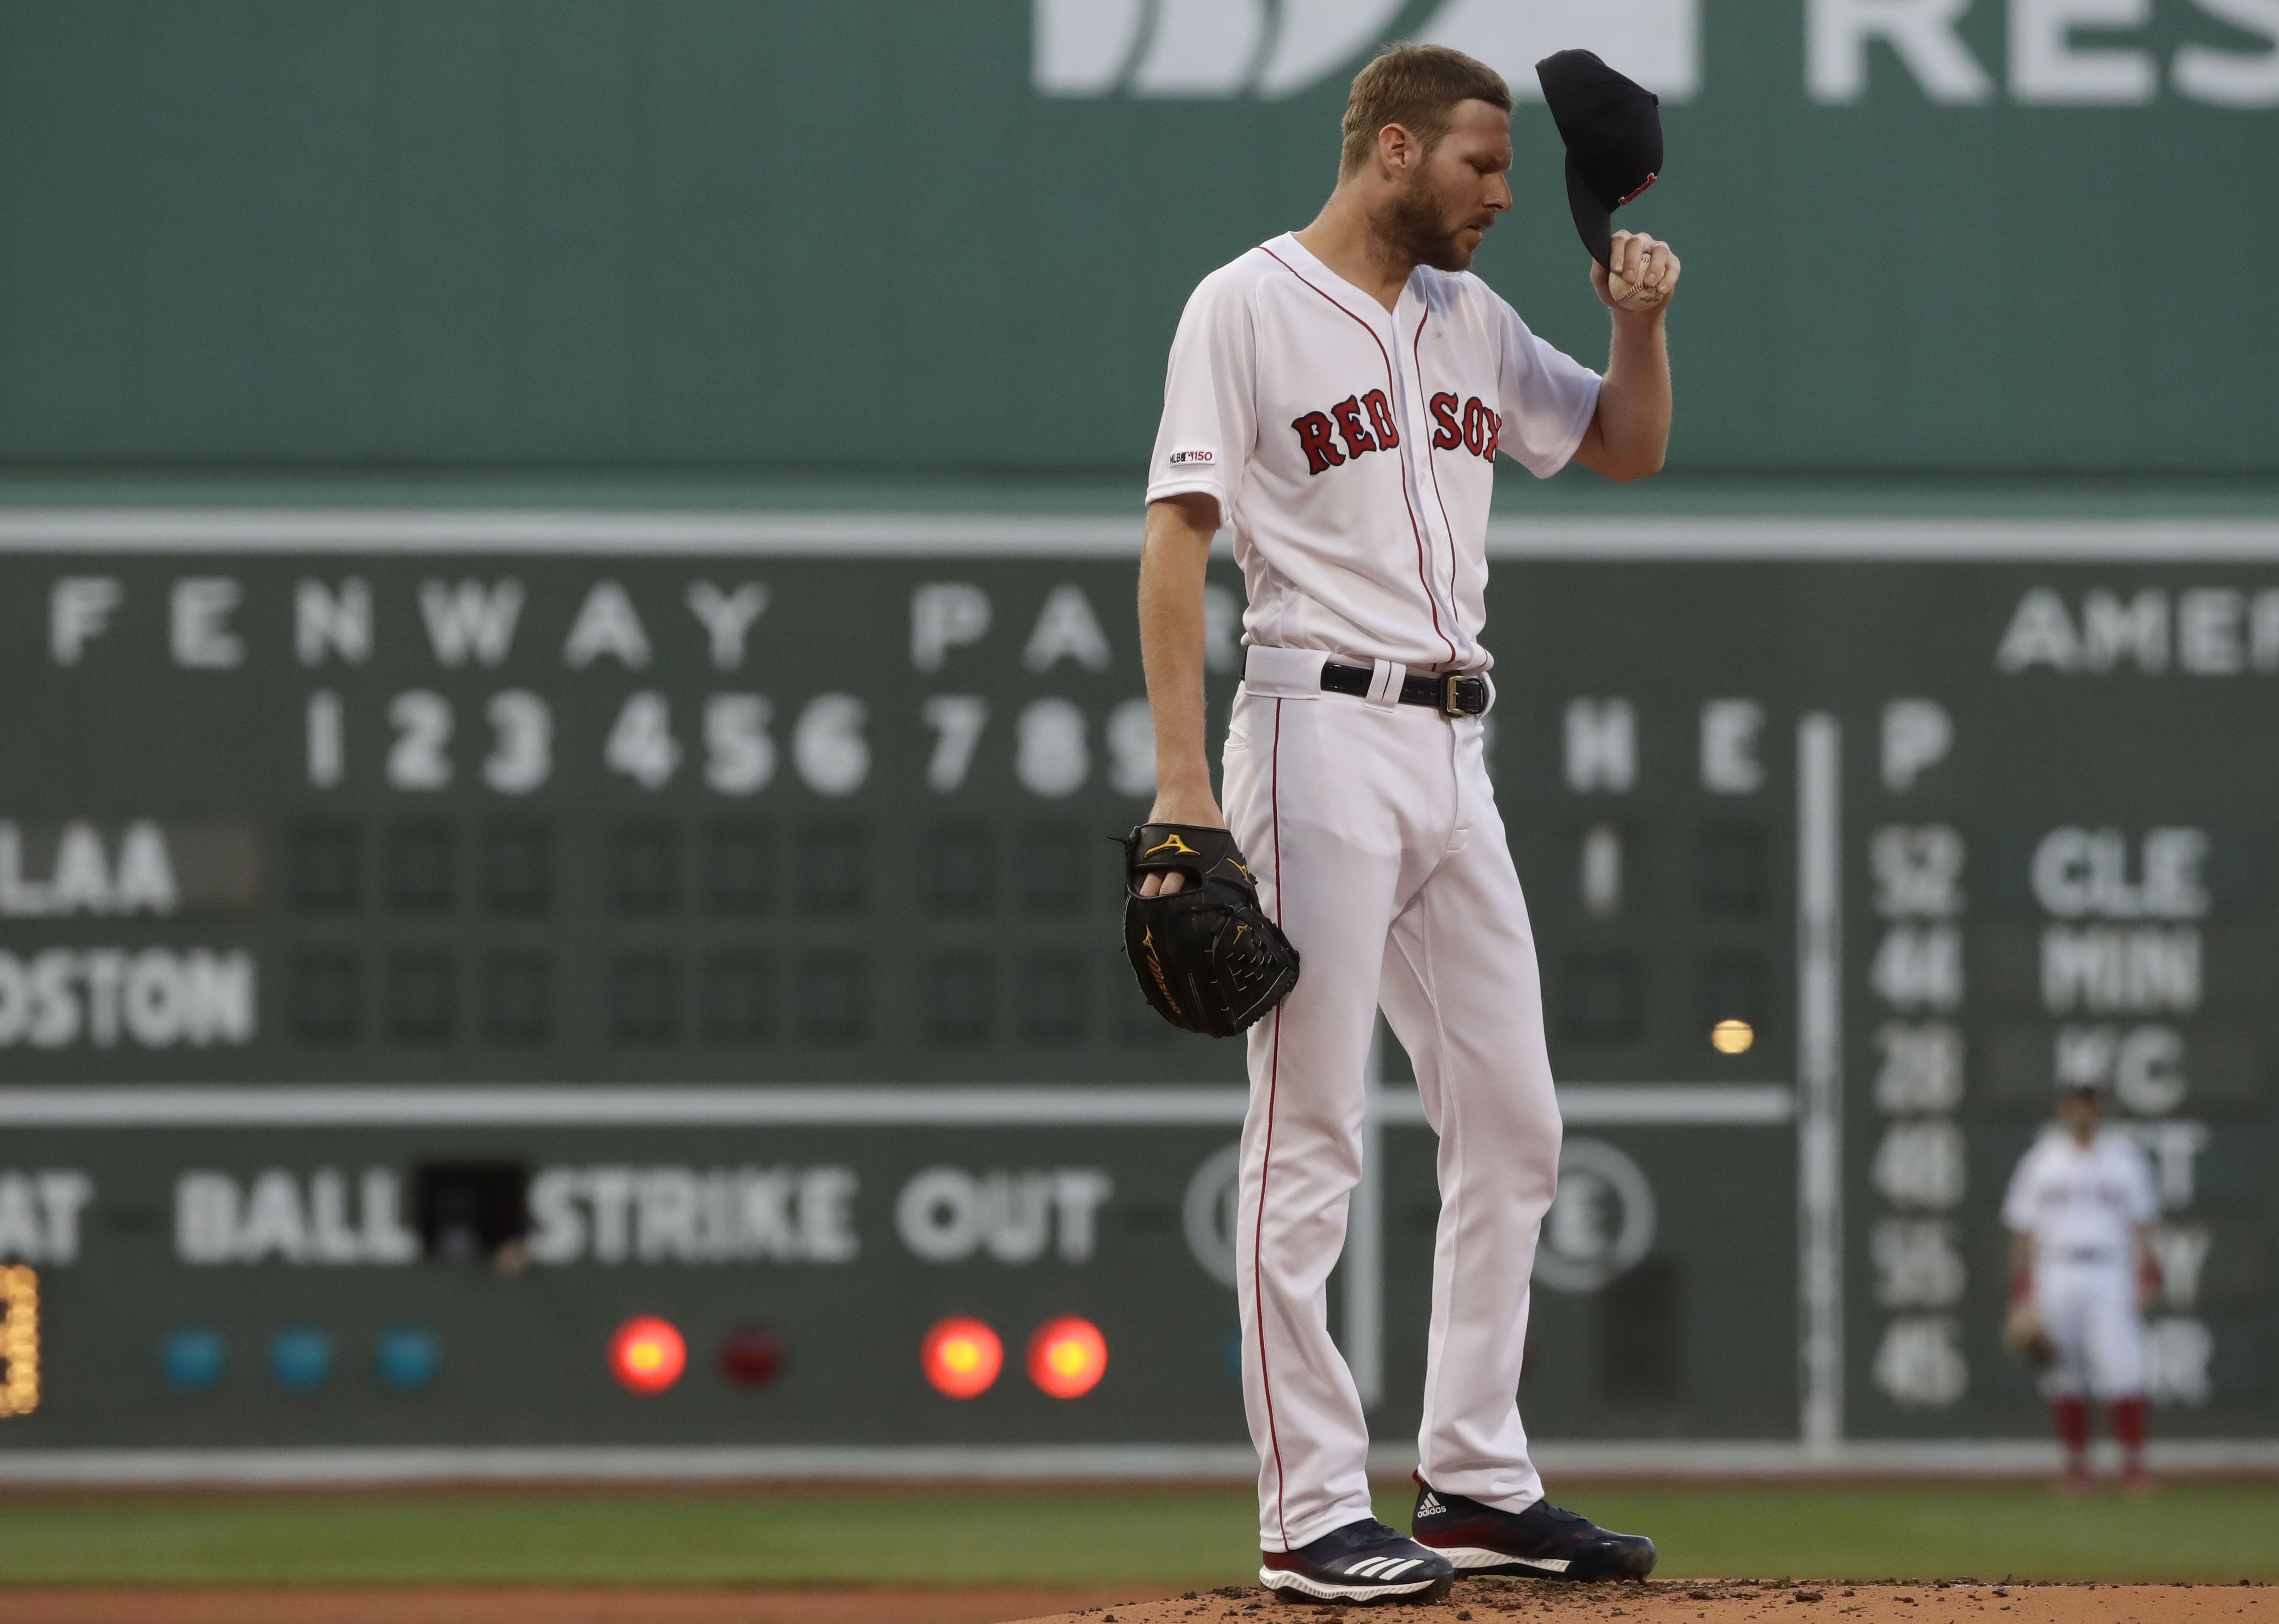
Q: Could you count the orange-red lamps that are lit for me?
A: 3